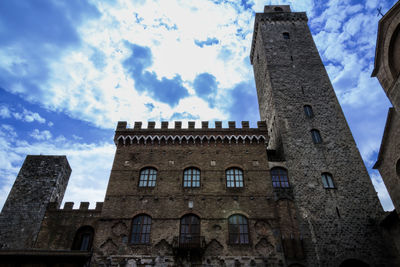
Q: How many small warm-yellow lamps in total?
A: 0